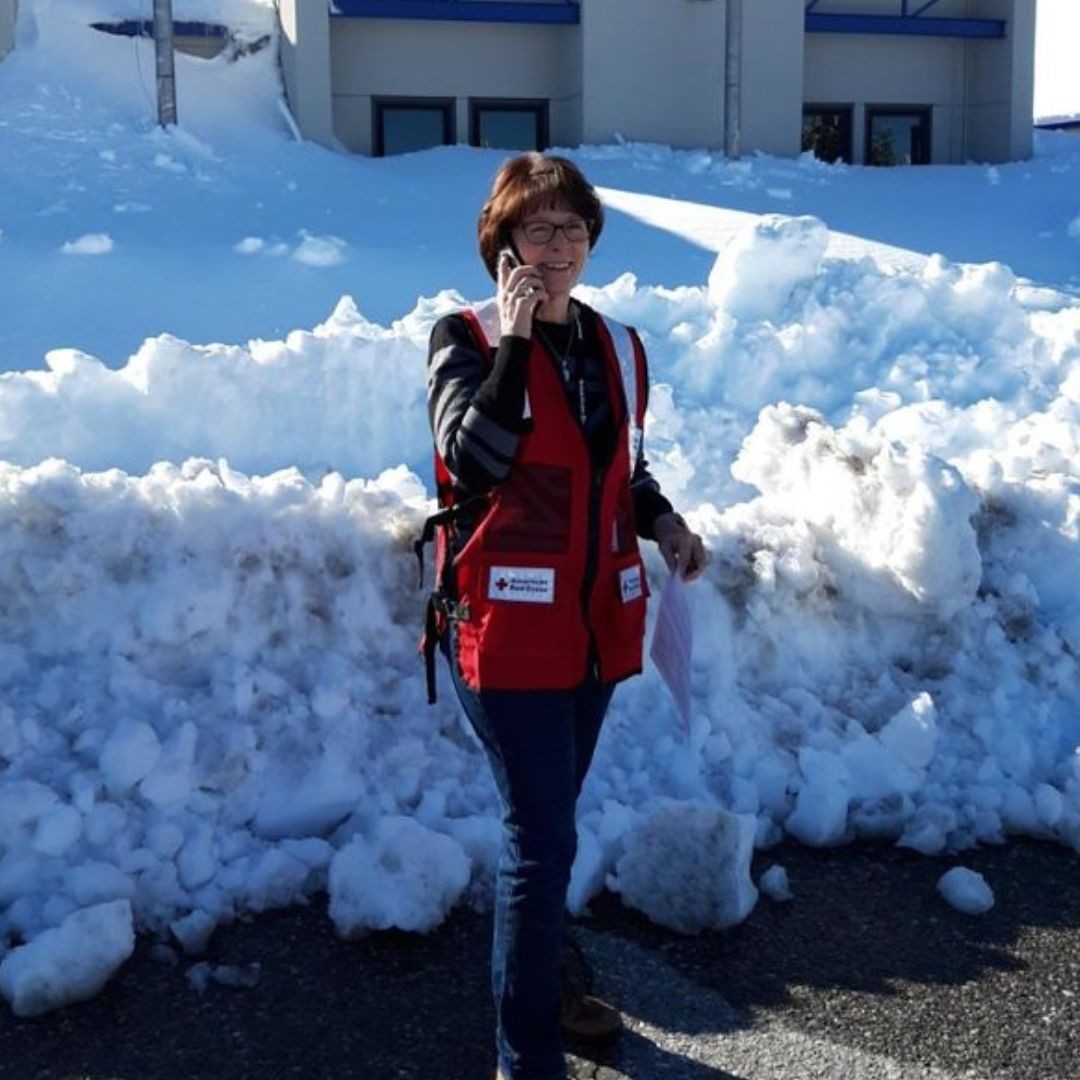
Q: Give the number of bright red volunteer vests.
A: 1